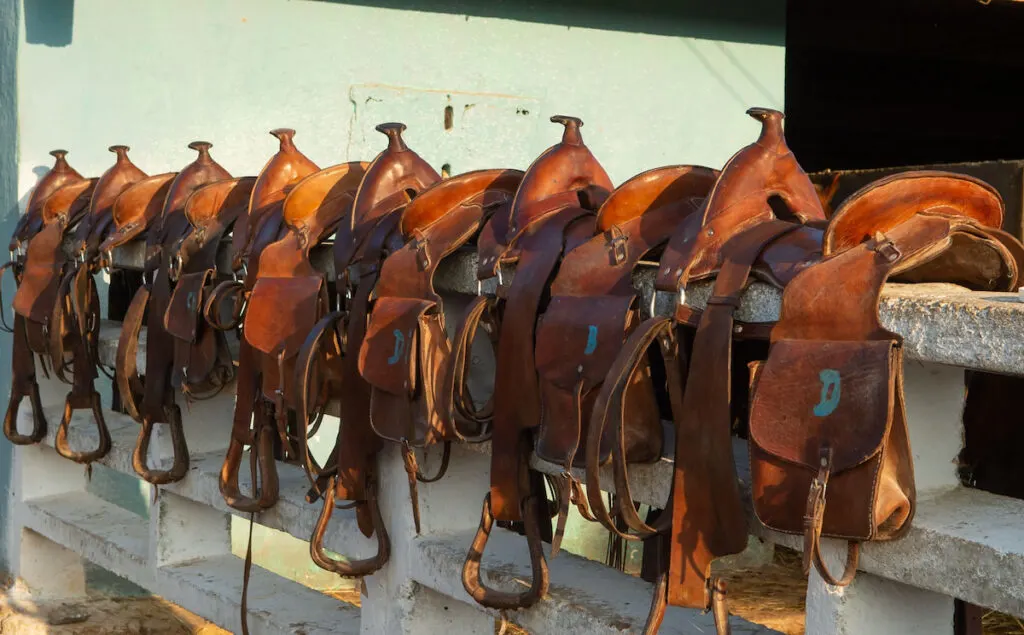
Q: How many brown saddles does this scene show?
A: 7